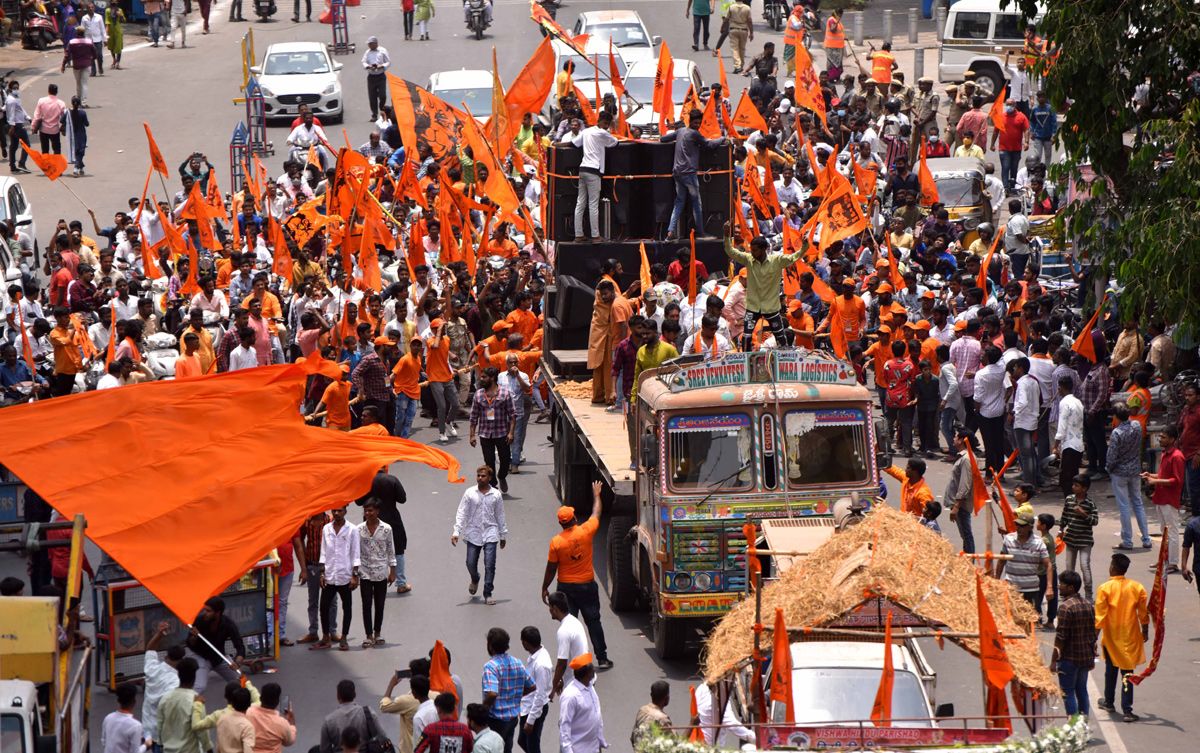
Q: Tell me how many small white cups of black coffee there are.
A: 0